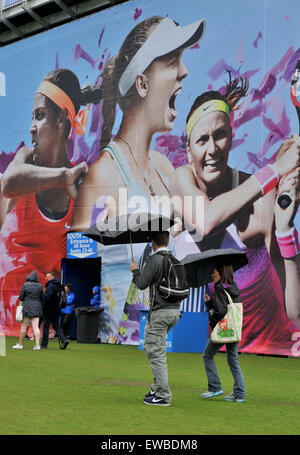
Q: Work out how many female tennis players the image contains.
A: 3